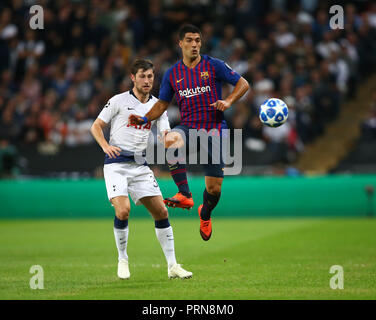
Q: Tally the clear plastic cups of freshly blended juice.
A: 0